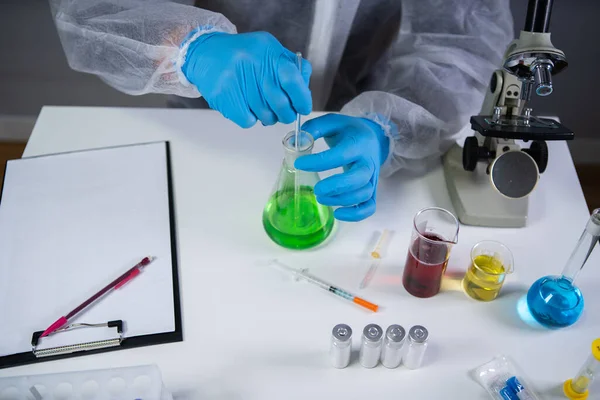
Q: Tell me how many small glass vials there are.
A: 4